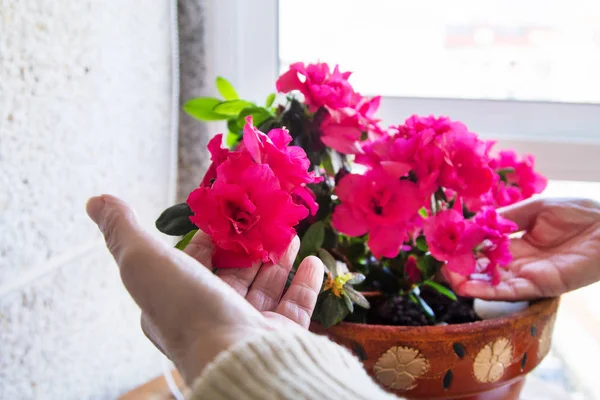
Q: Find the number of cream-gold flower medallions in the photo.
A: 3